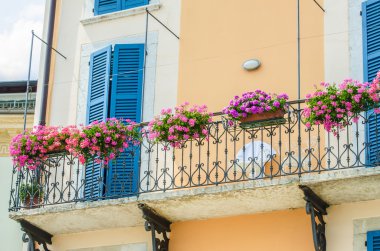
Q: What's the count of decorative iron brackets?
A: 3